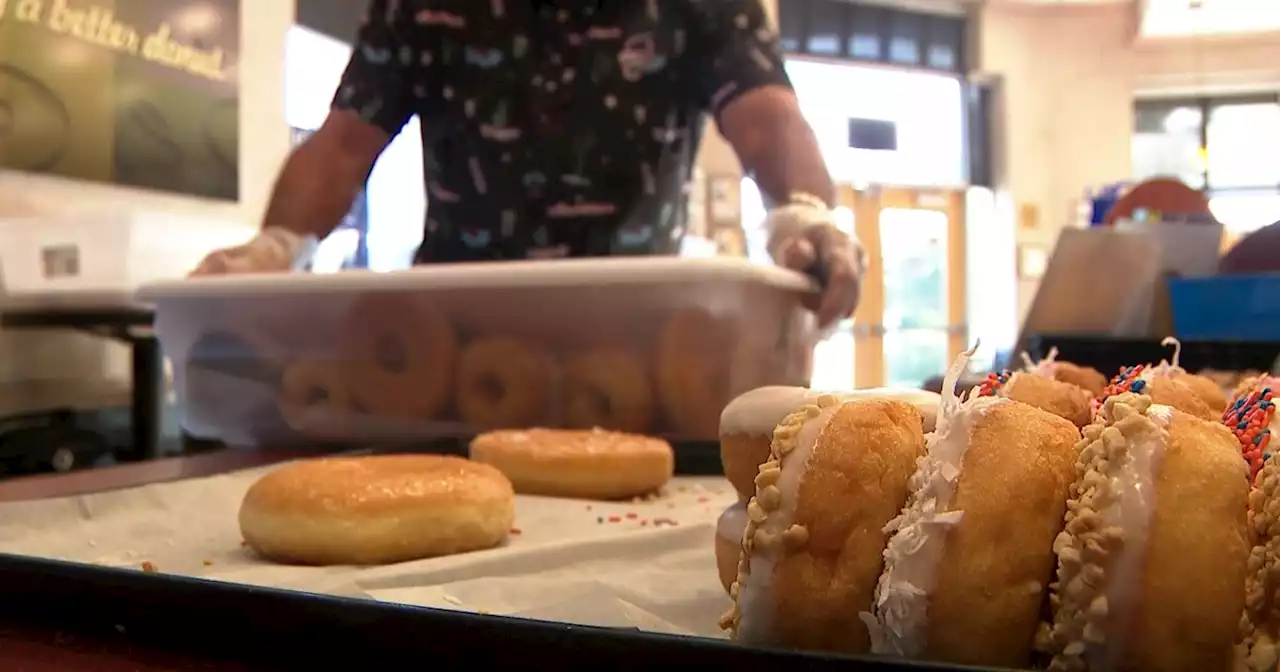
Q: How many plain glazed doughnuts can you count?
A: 2